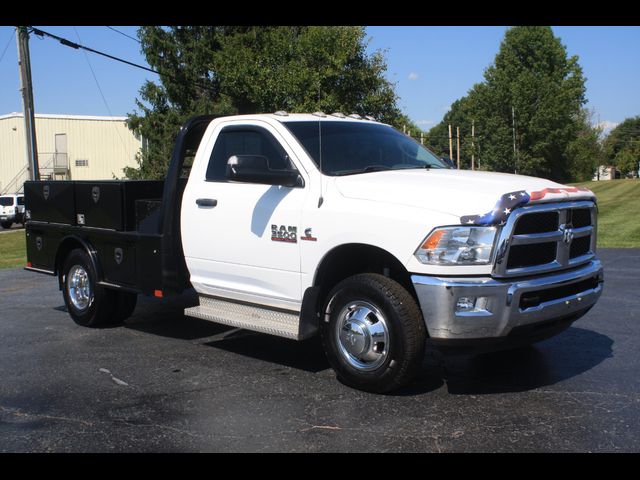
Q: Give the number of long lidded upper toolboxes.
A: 2